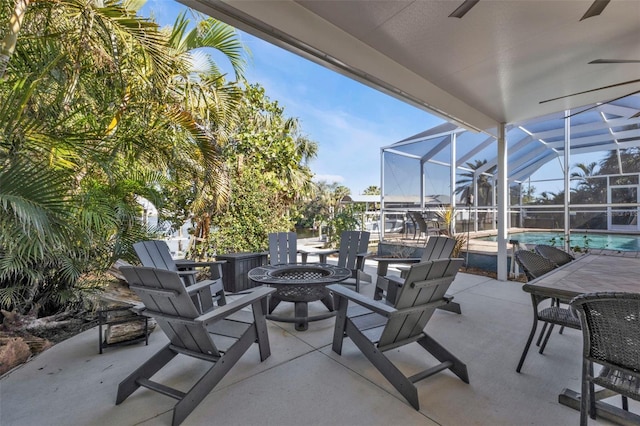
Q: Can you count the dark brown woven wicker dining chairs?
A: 3